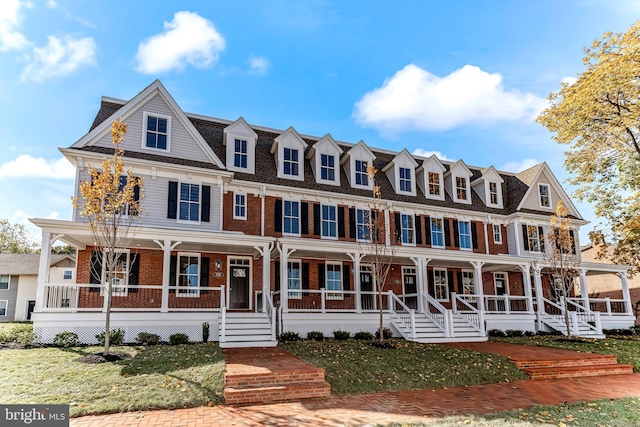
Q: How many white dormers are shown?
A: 8